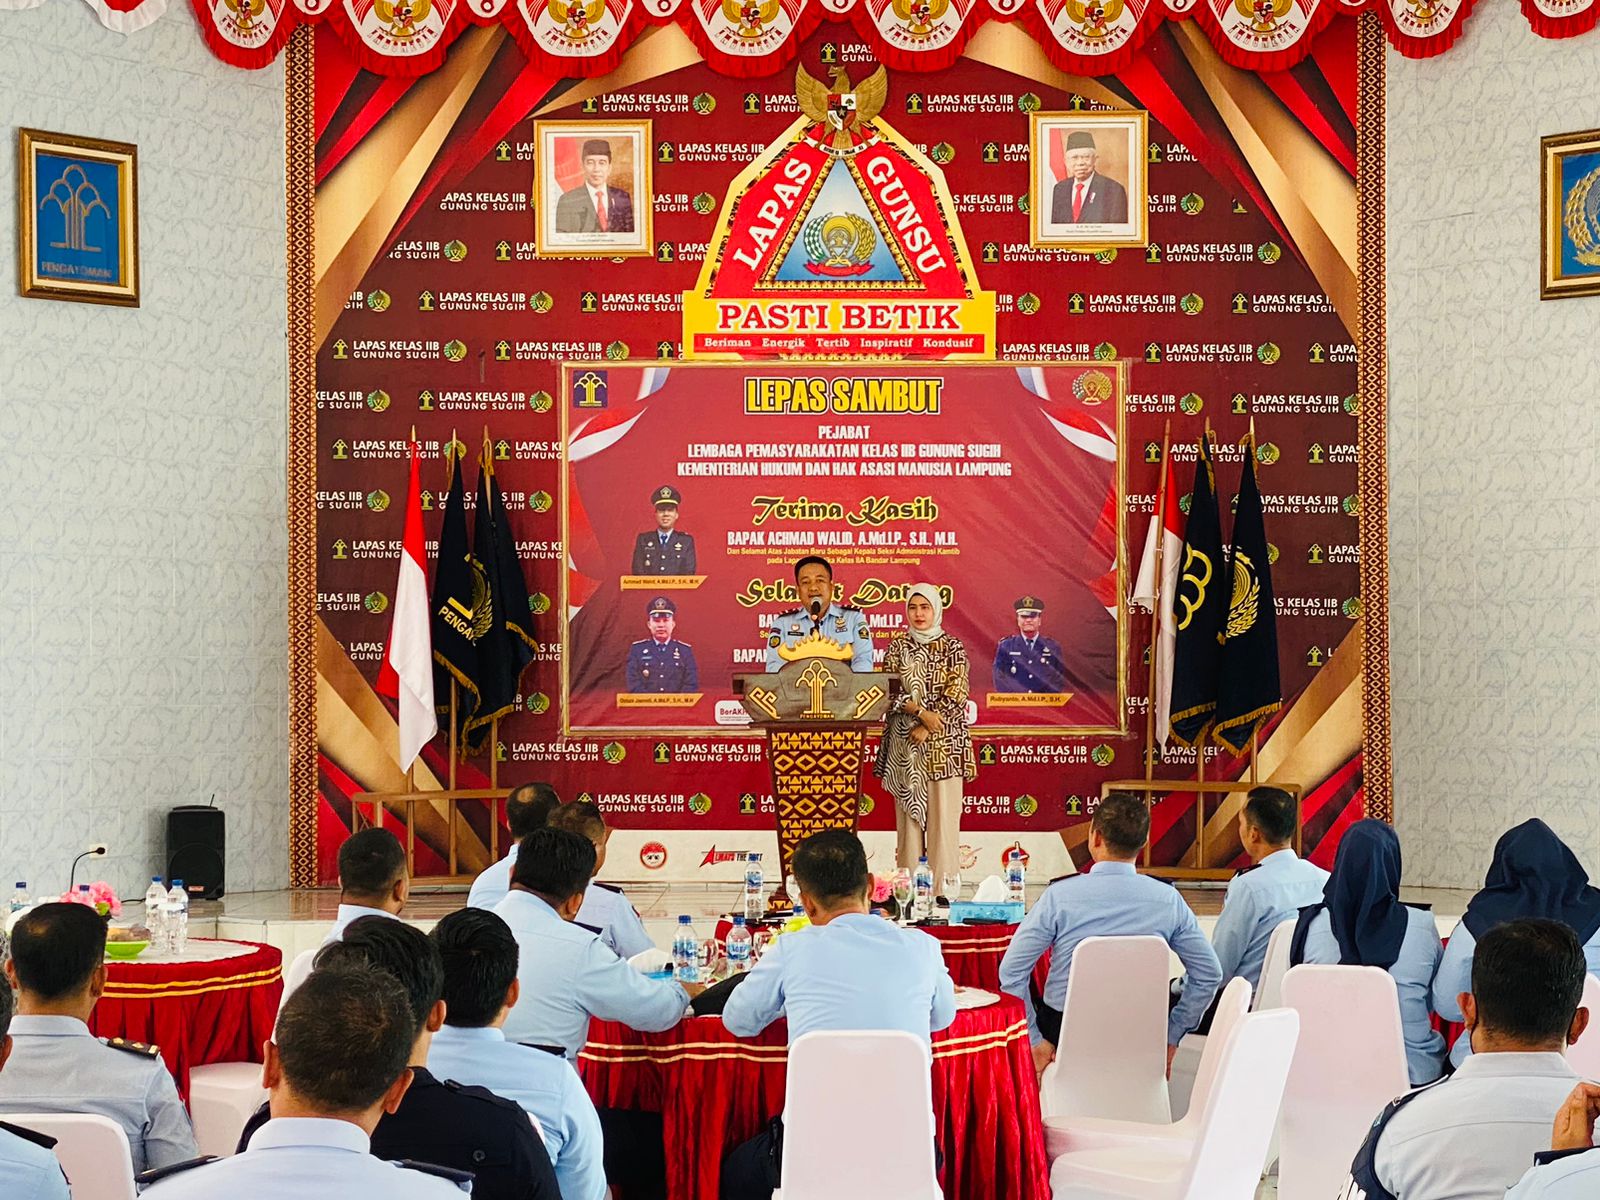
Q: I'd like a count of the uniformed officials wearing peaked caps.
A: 3